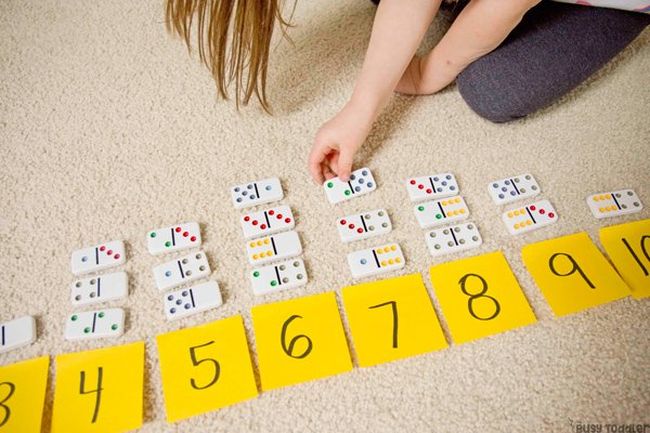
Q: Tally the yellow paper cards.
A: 8